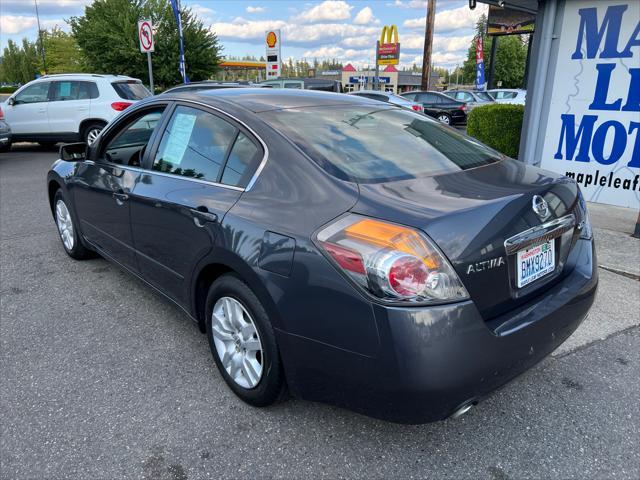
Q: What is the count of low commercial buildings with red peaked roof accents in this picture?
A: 1